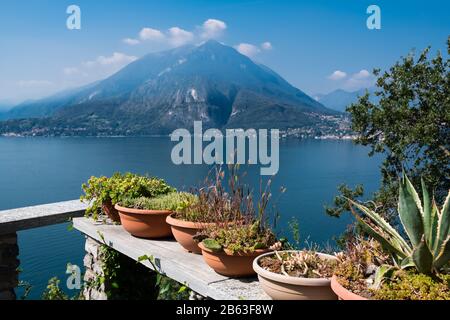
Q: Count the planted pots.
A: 6